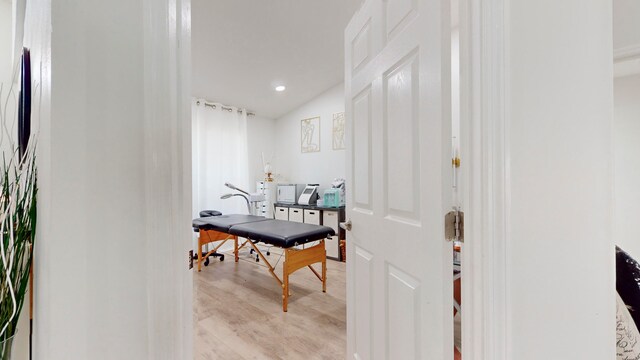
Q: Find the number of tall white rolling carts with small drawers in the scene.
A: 1